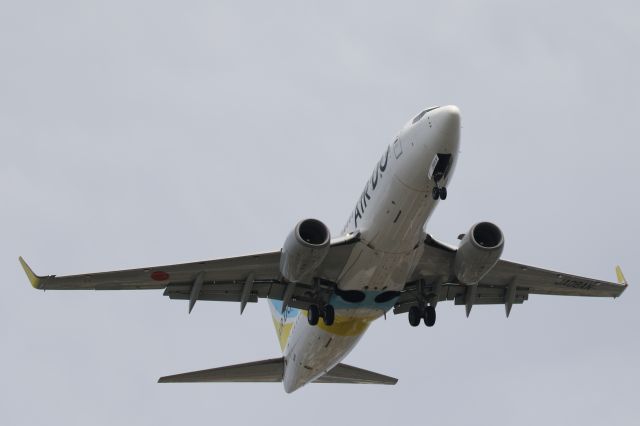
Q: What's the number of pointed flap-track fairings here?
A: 5